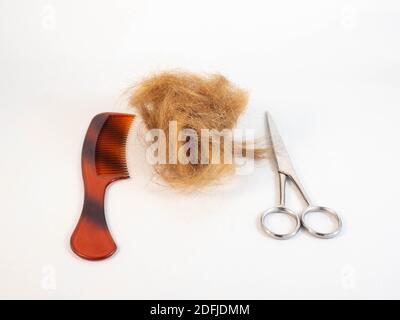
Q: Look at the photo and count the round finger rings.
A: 2